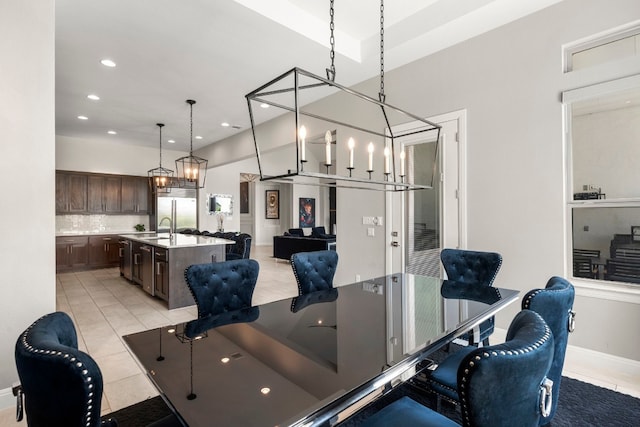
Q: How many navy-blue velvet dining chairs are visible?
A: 6